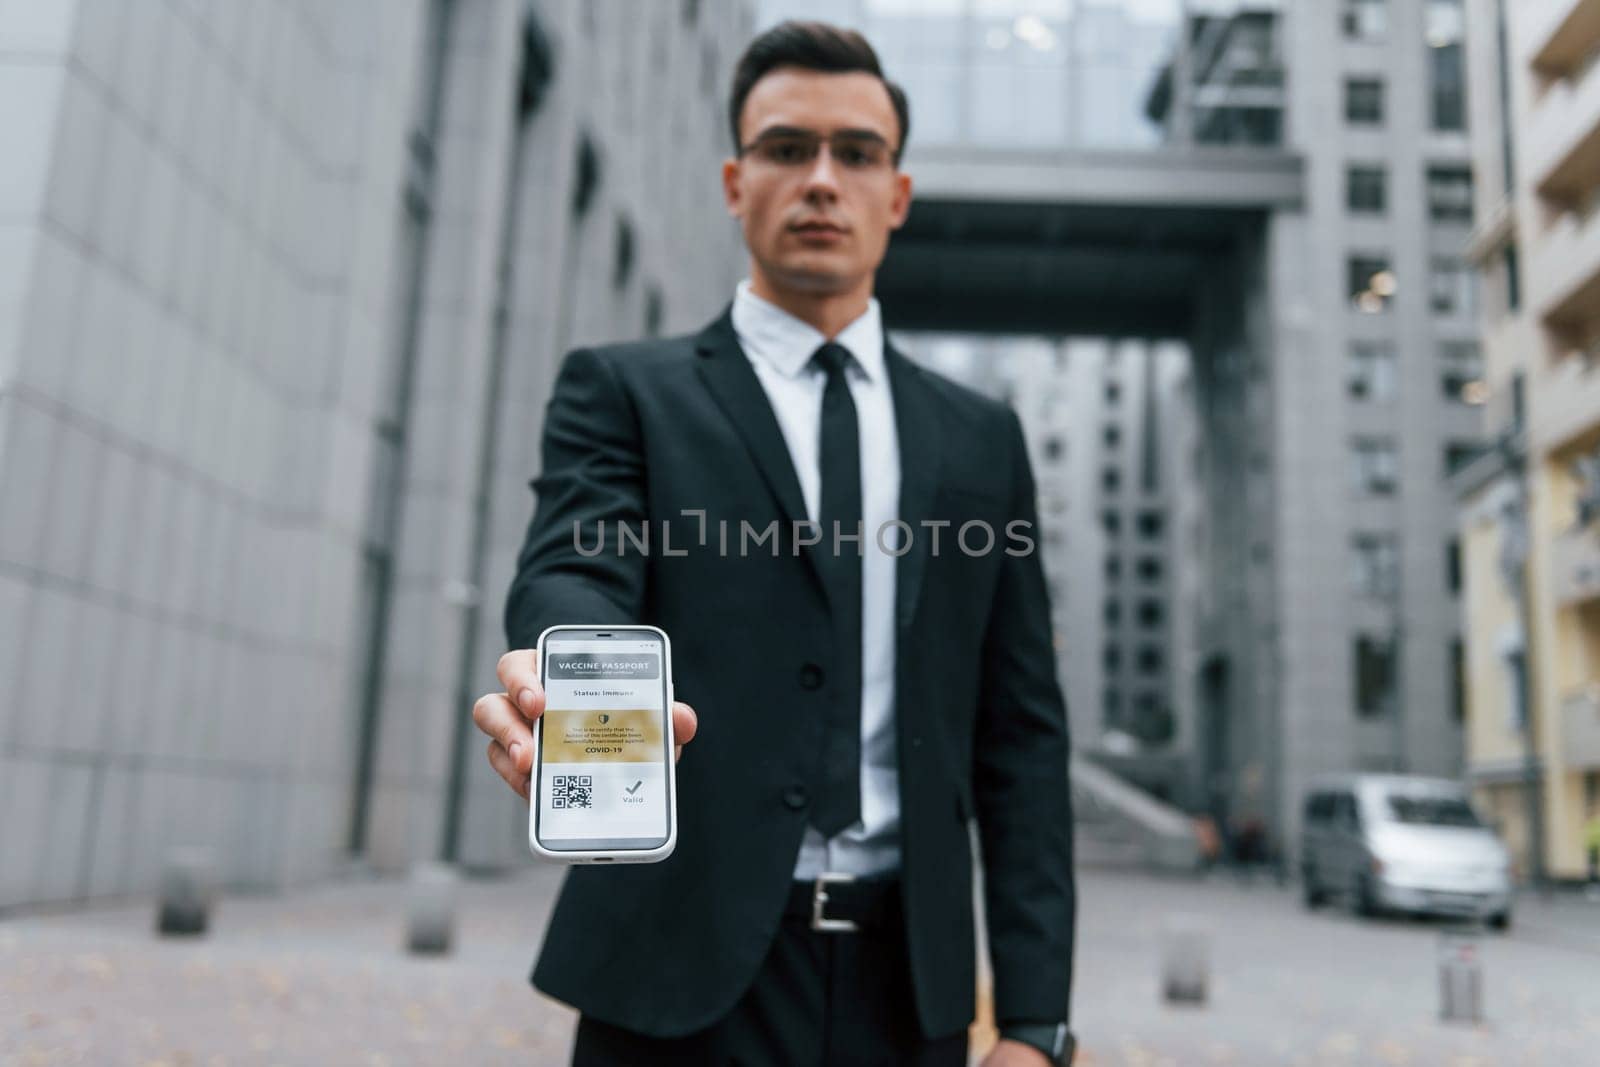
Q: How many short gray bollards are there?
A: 4